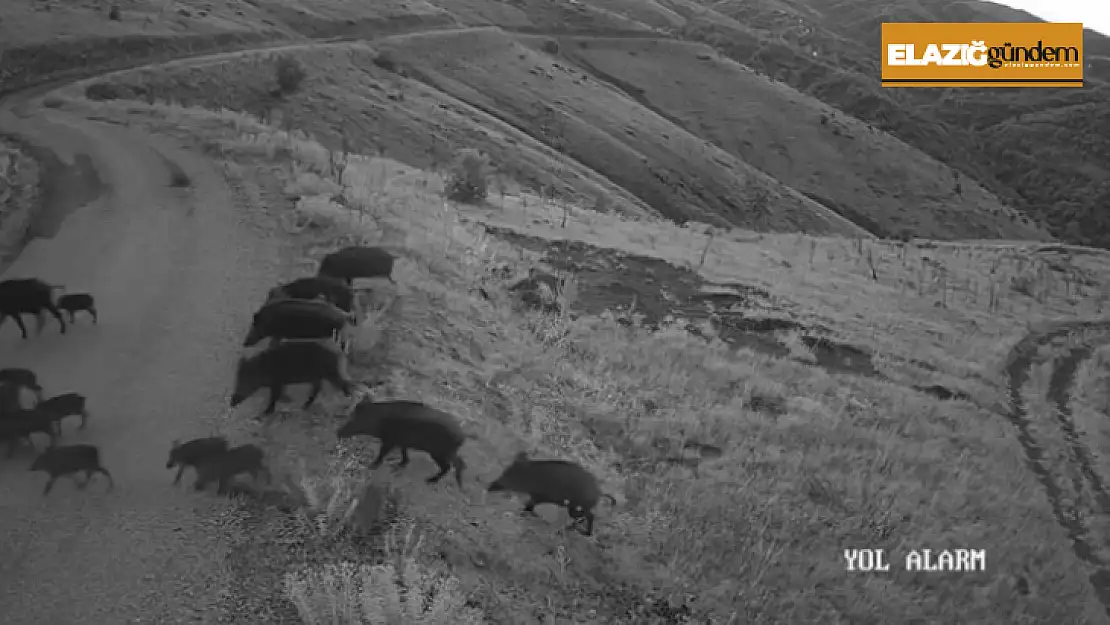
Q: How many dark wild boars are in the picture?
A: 14